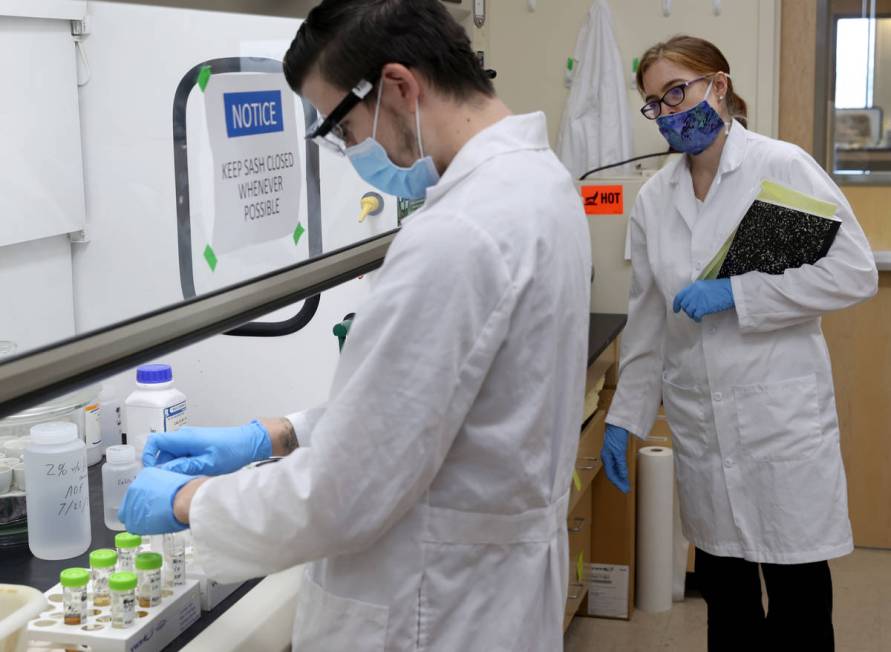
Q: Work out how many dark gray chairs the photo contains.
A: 0